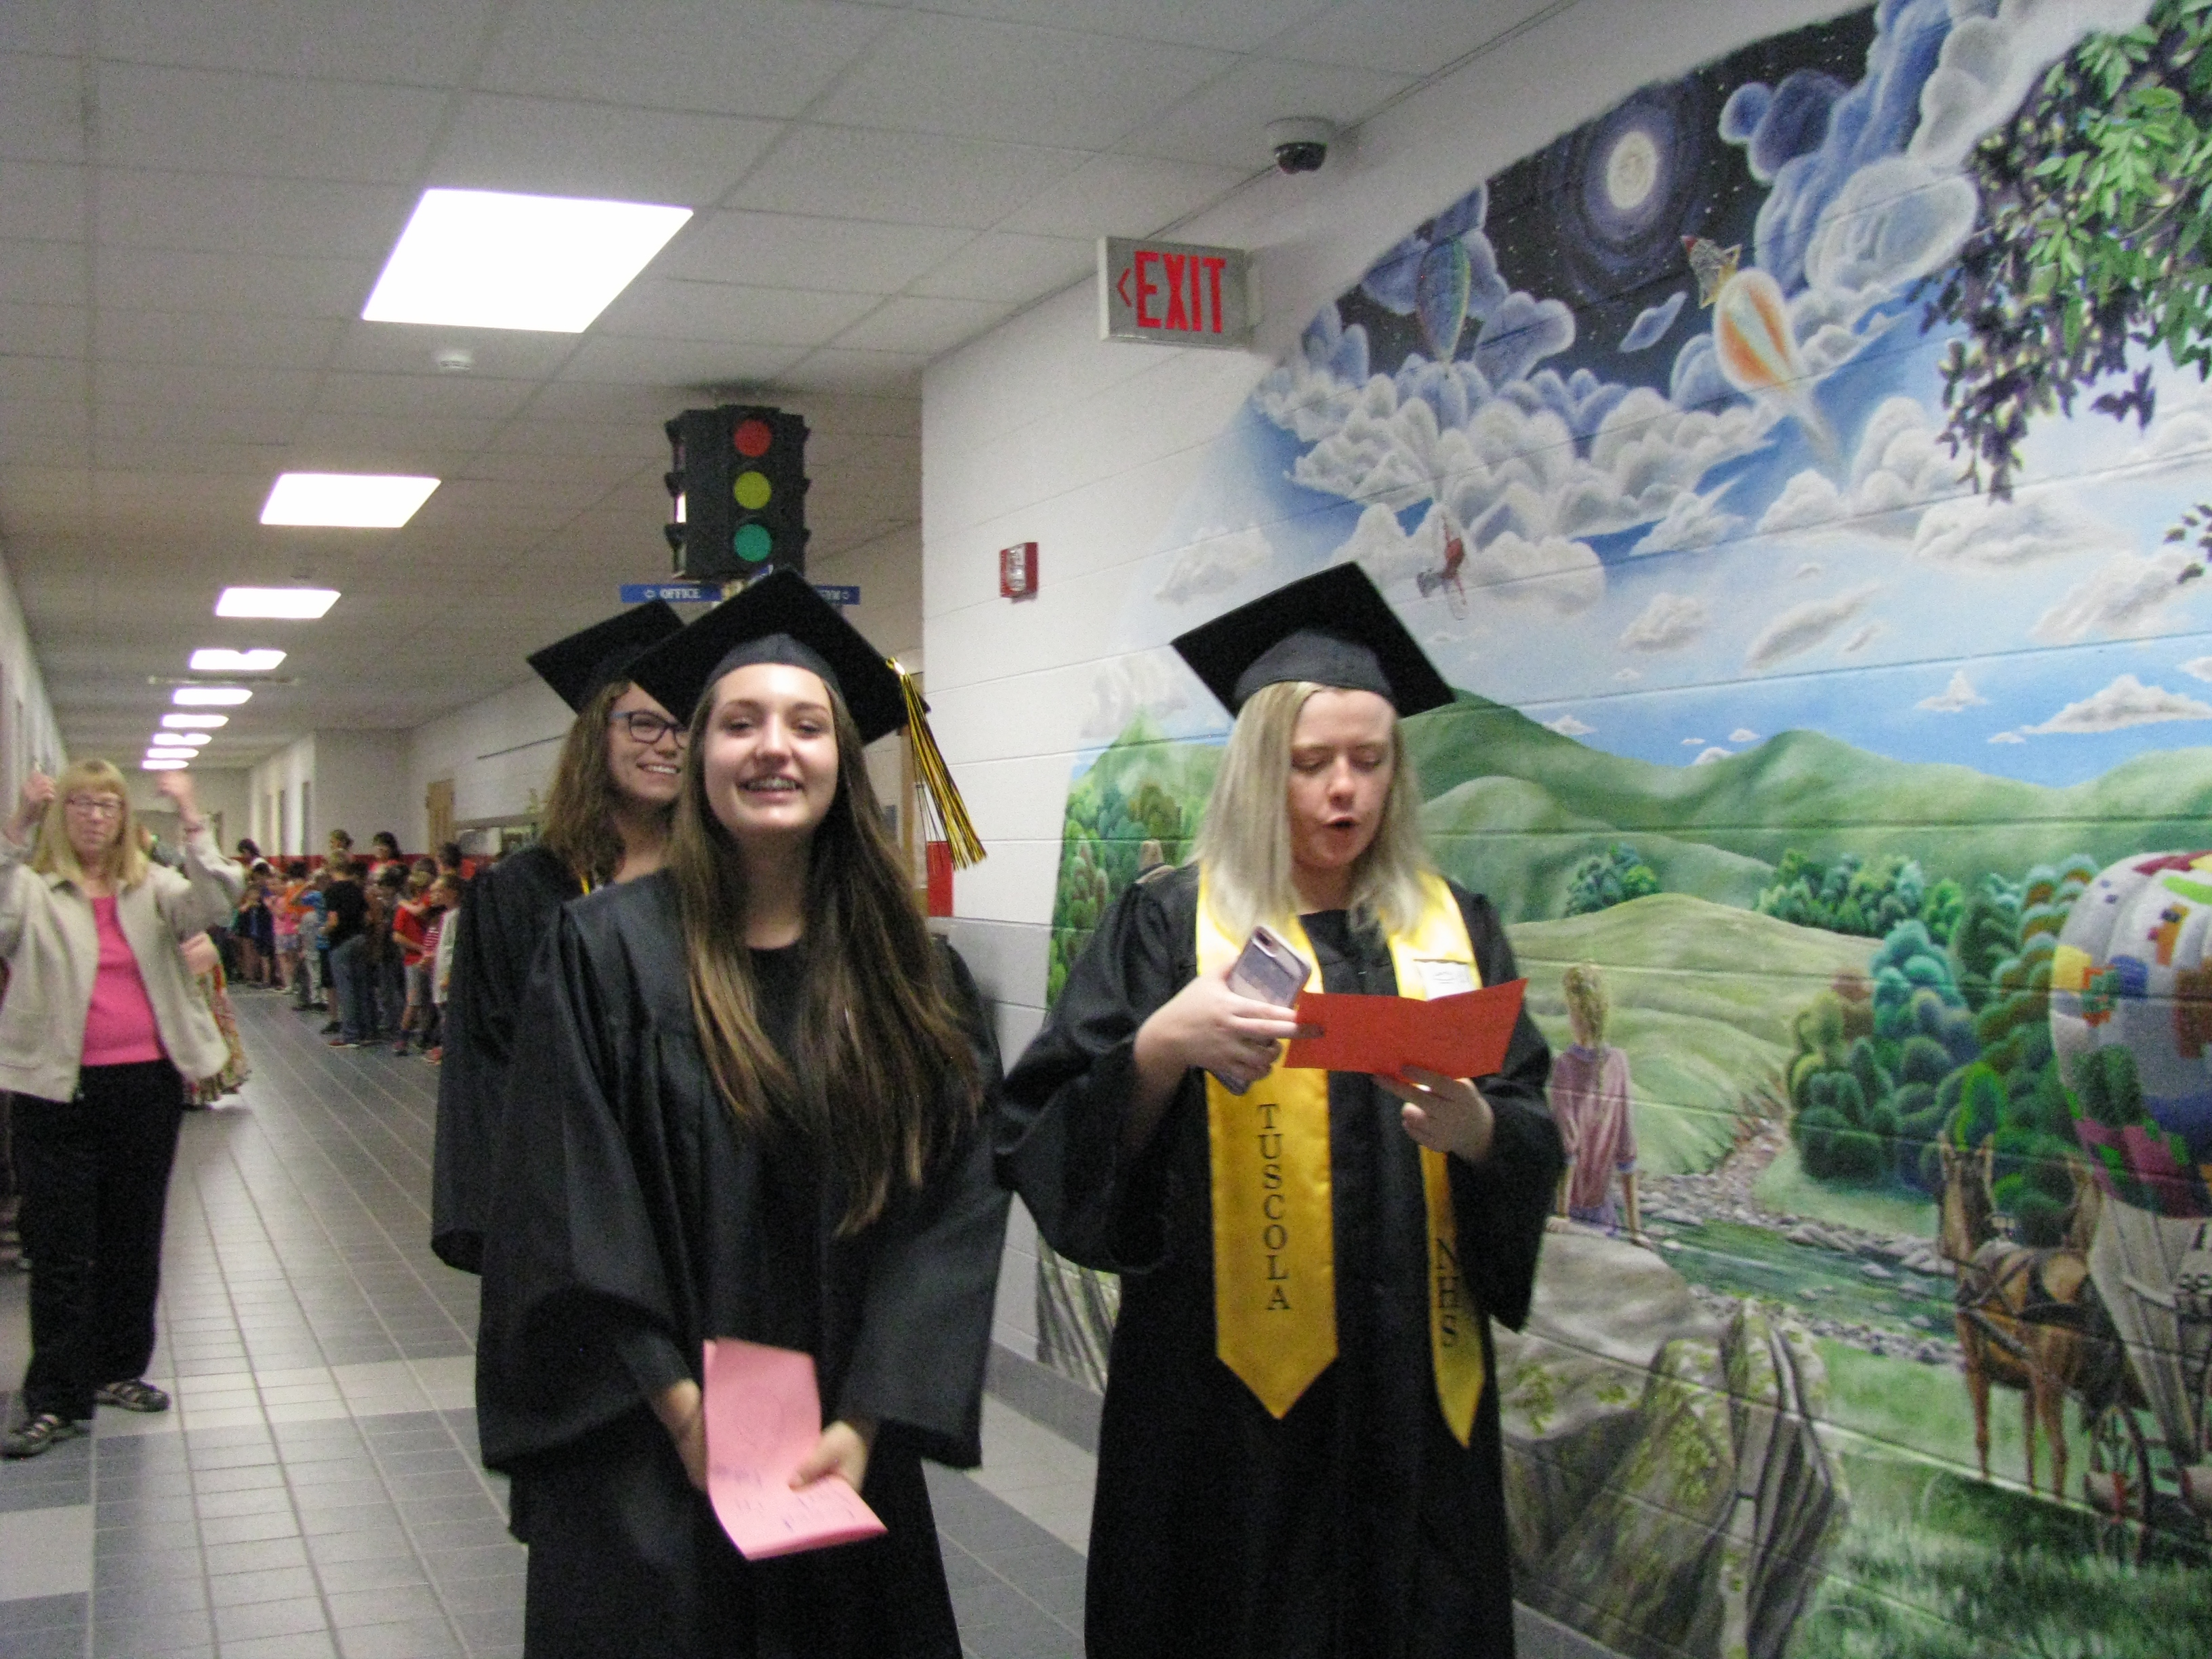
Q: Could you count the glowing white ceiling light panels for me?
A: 9